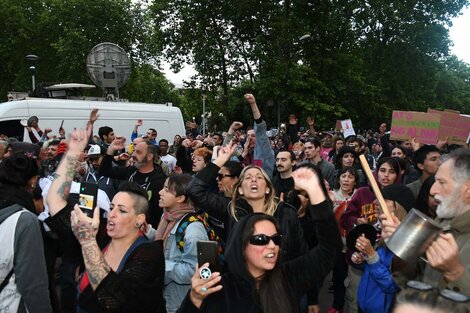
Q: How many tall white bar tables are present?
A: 0